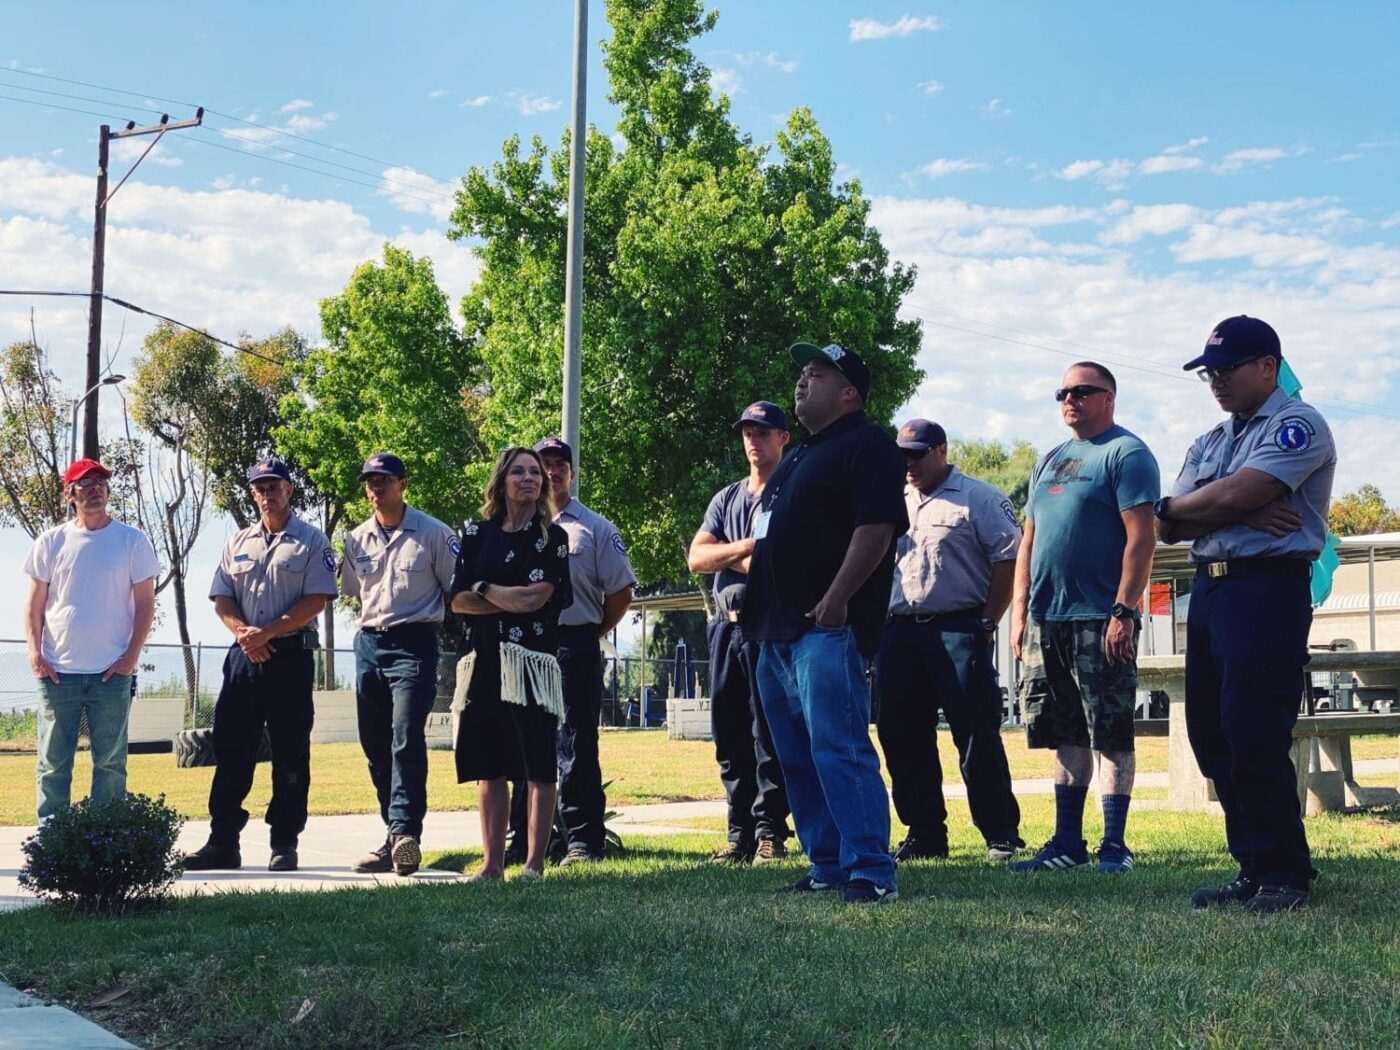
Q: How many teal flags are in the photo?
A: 1